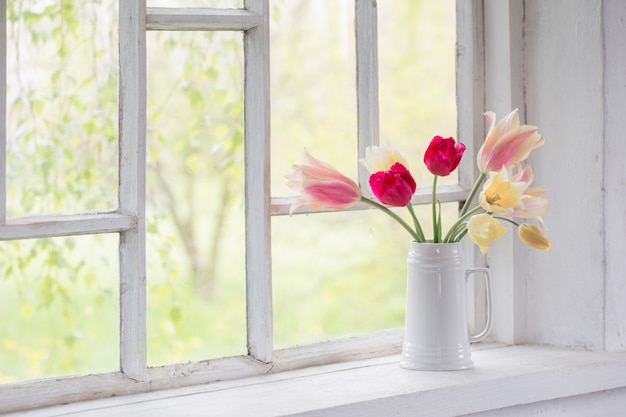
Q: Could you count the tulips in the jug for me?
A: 9